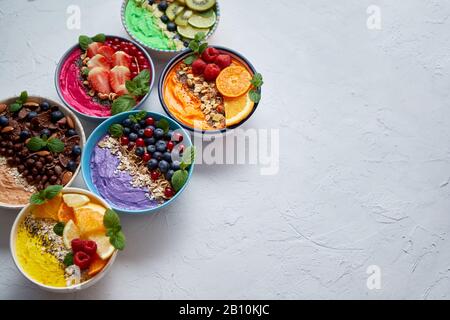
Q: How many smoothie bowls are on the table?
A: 6